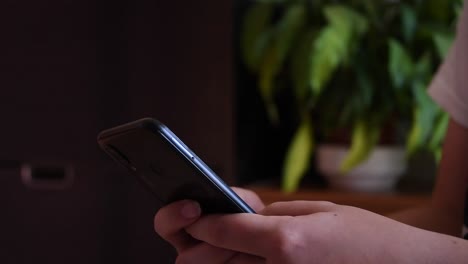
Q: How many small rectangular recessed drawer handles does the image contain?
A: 1